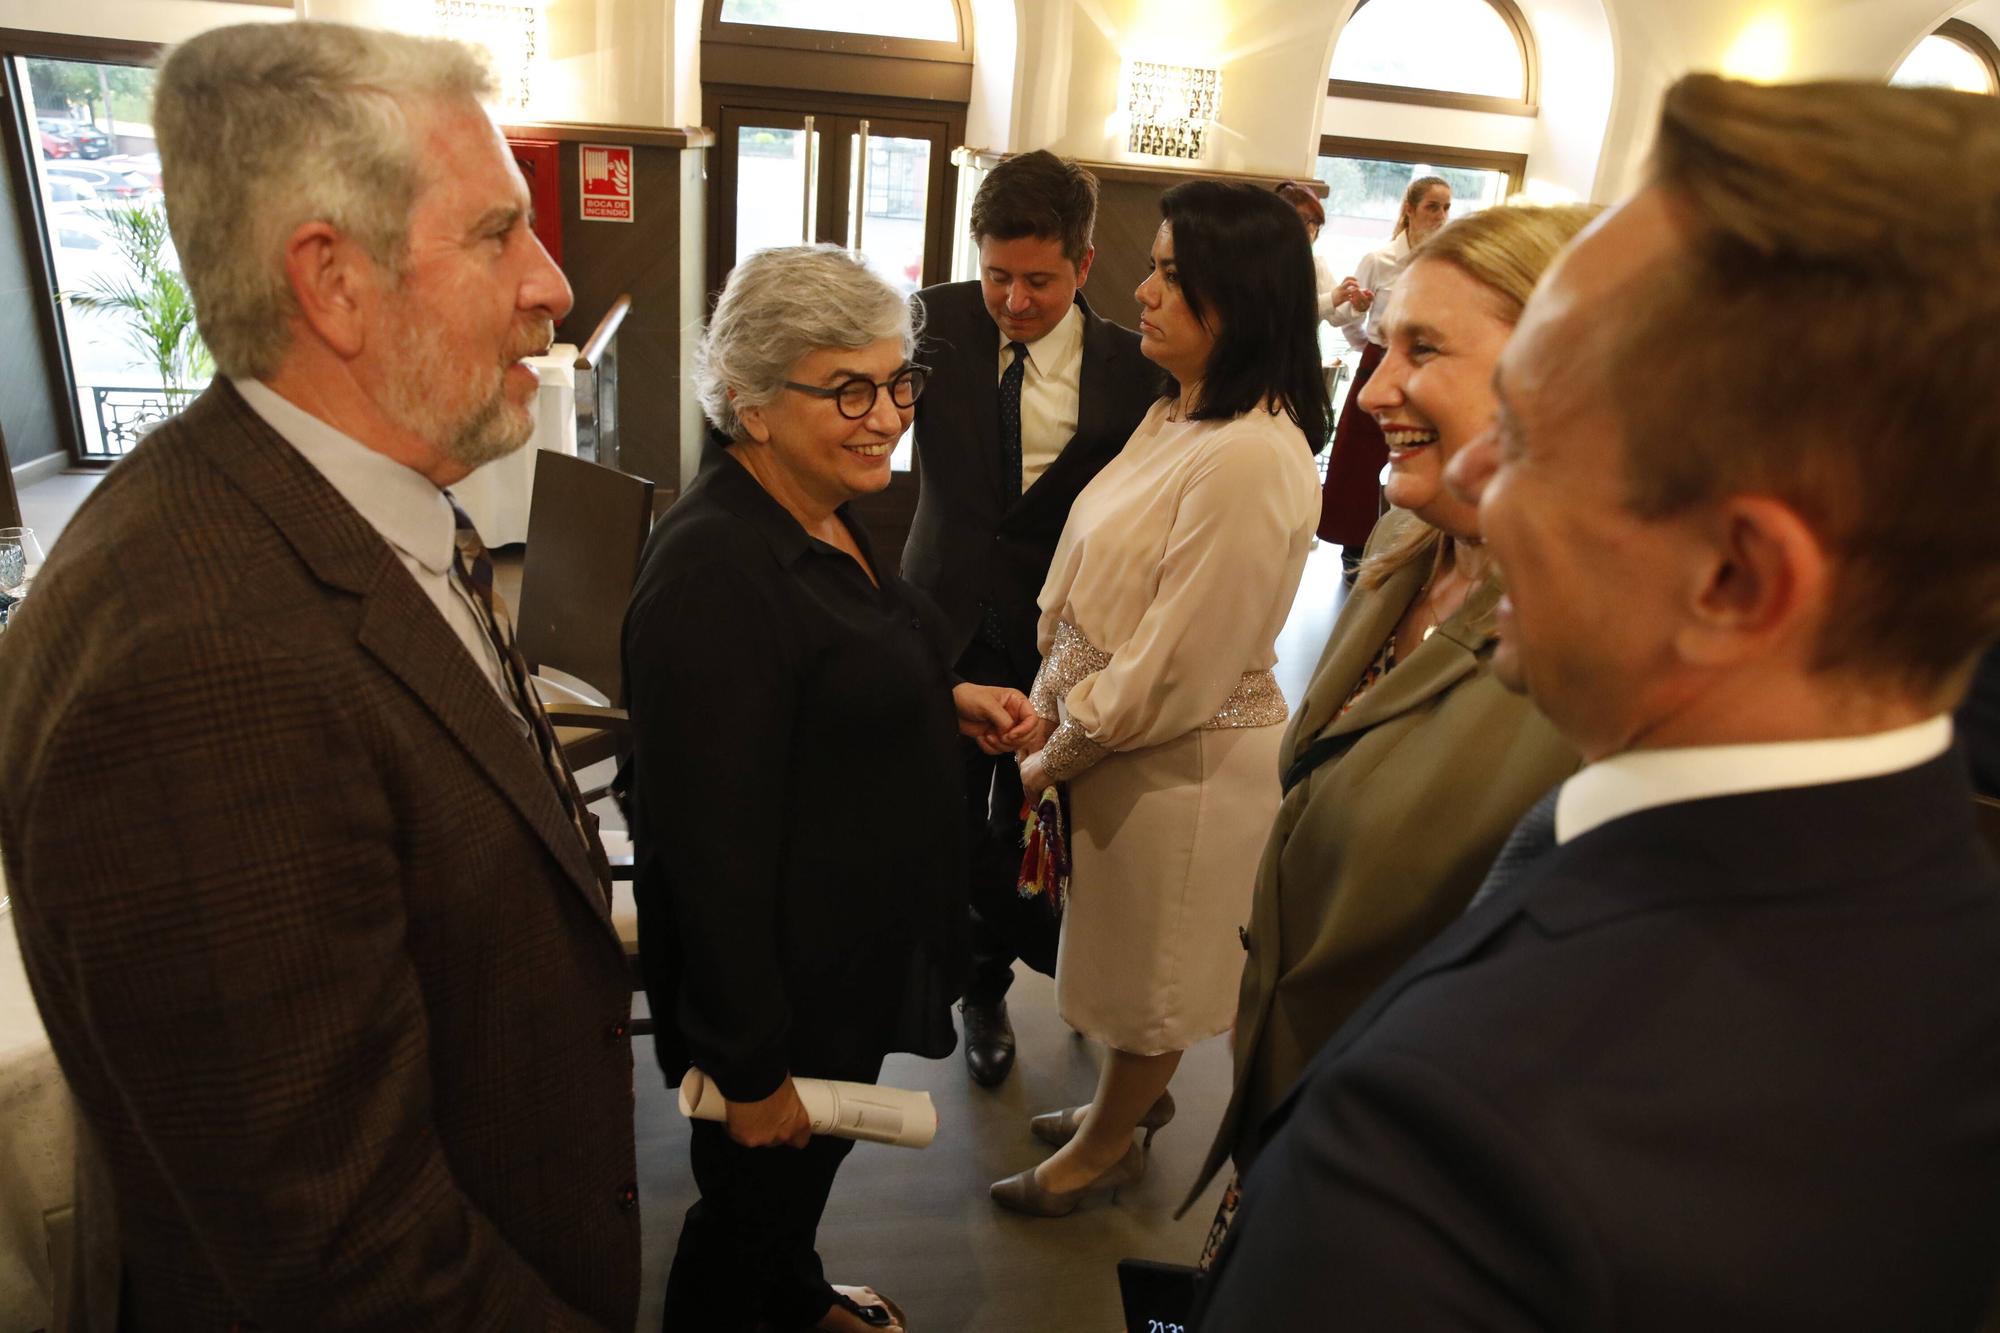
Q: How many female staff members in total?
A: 2